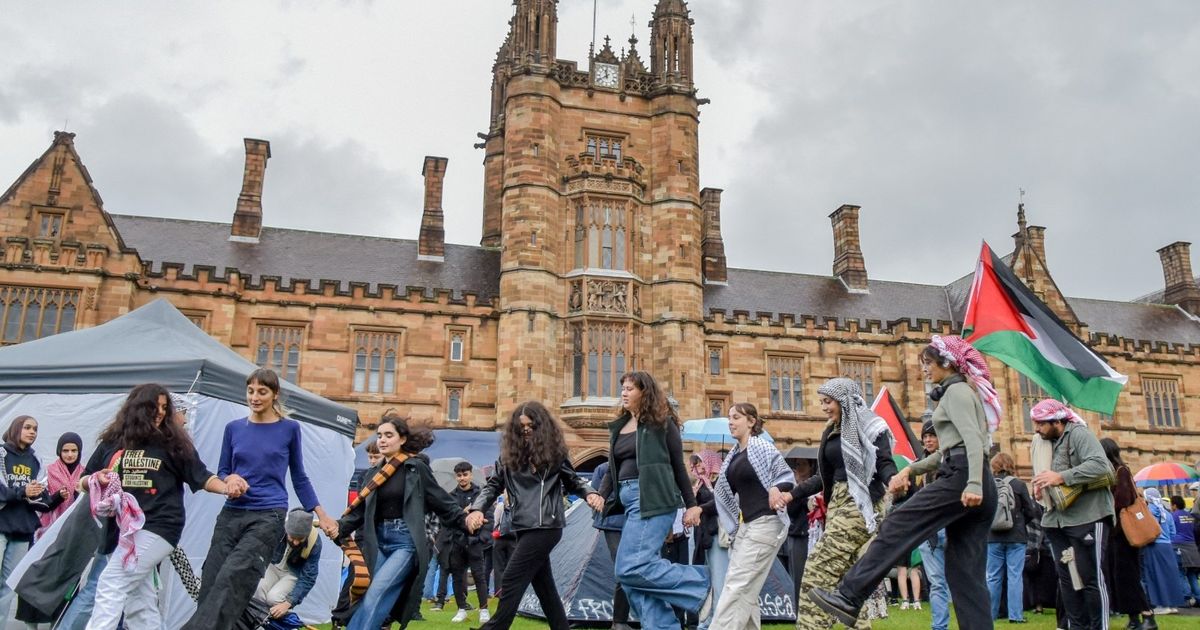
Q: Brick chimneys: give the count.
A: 6